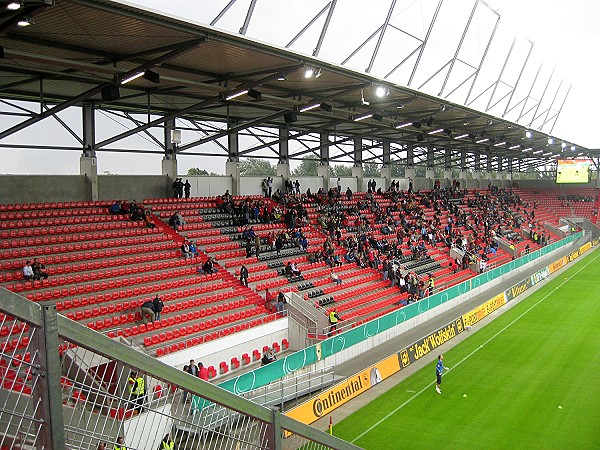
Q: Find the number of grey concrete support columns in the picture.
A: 15